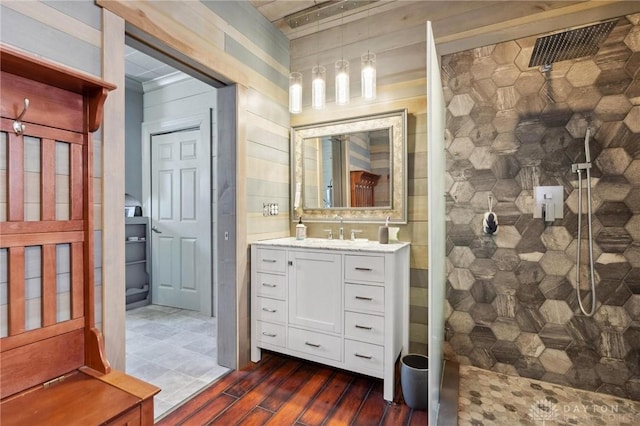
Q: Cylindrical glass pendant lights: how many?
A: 4